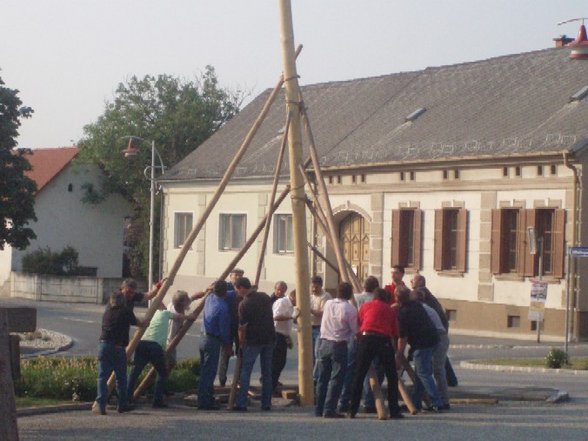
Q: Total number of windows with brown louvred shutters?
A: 4